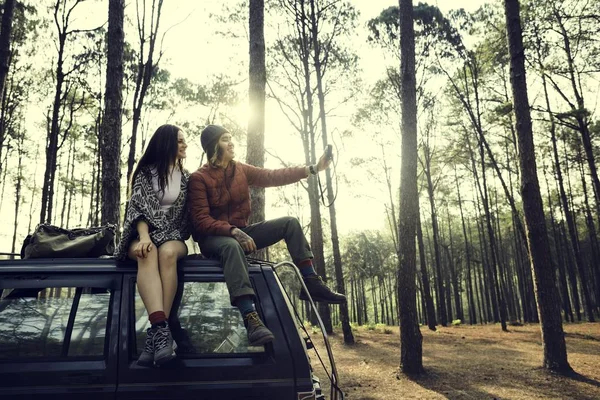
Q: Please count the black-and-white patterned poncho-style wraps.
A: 1